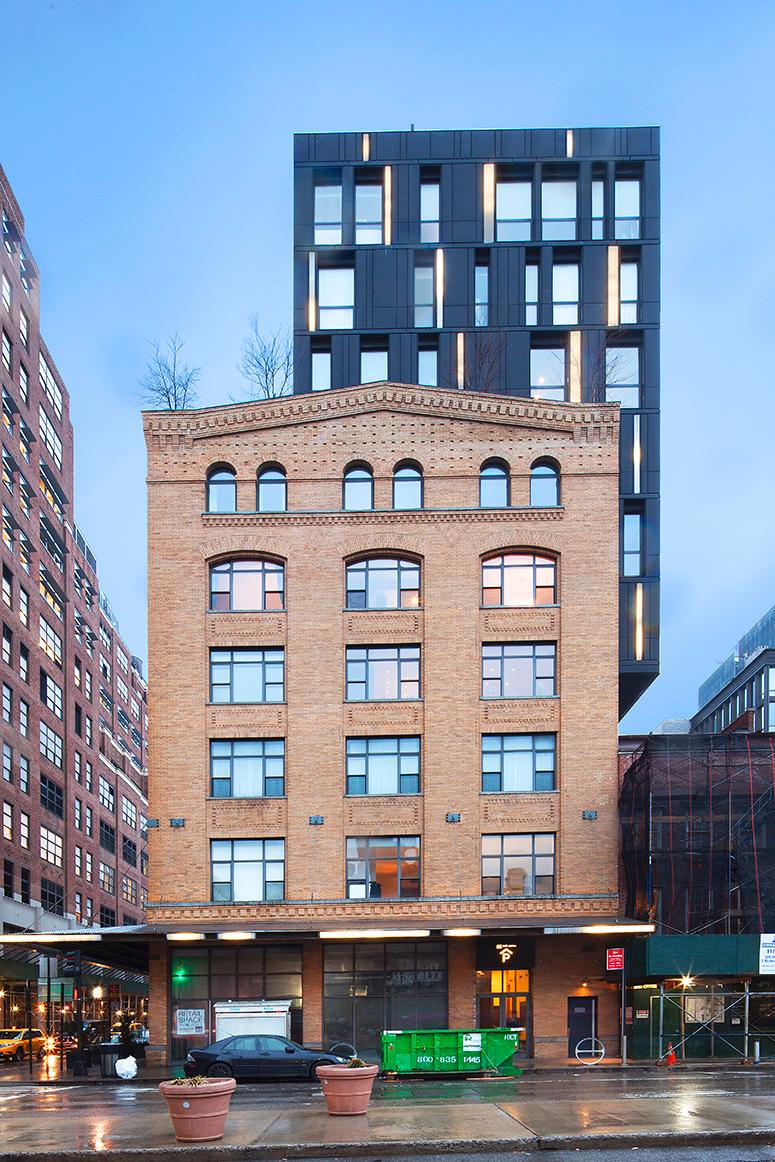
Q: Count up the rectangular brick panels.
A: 9